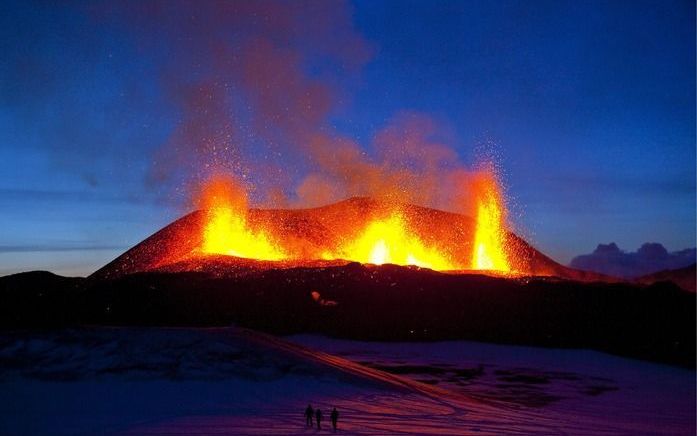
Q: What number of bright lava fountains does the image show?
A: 3